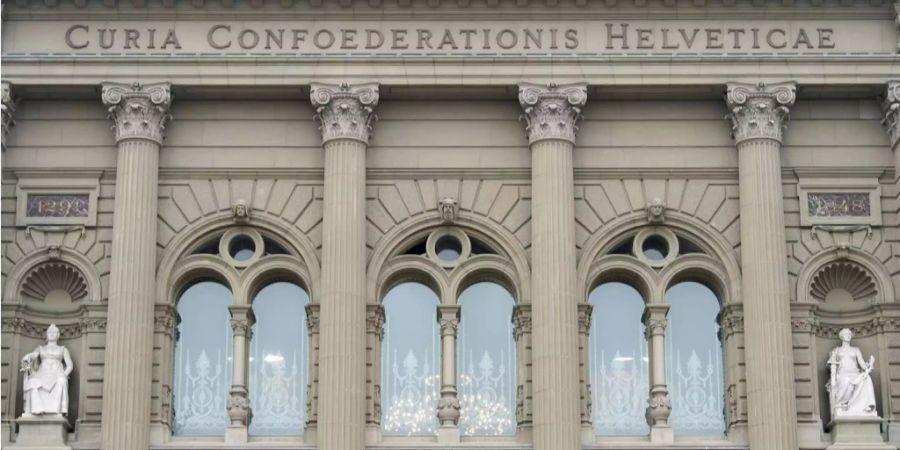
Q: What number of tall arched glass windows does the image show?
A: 6